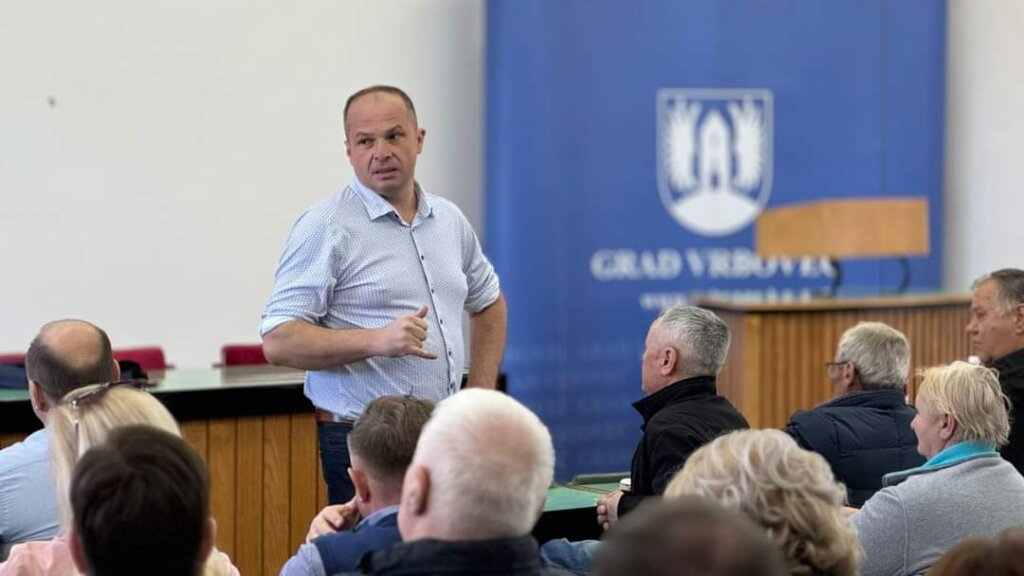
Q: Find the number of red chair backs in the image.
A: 3